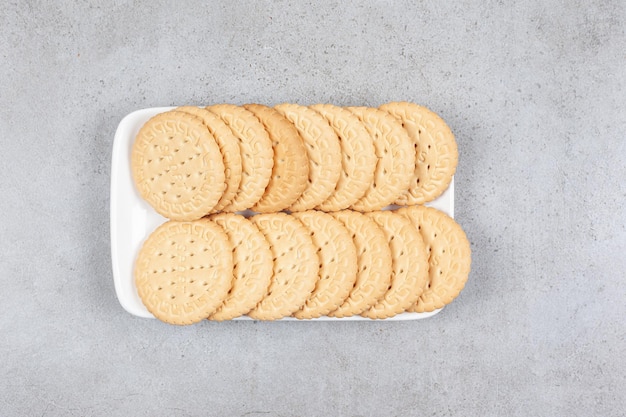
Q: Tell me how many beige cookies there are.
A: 15